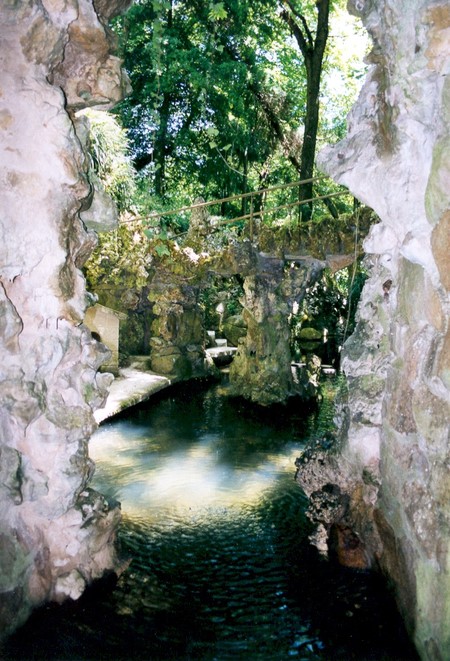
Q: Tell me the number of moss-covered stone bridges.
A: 1